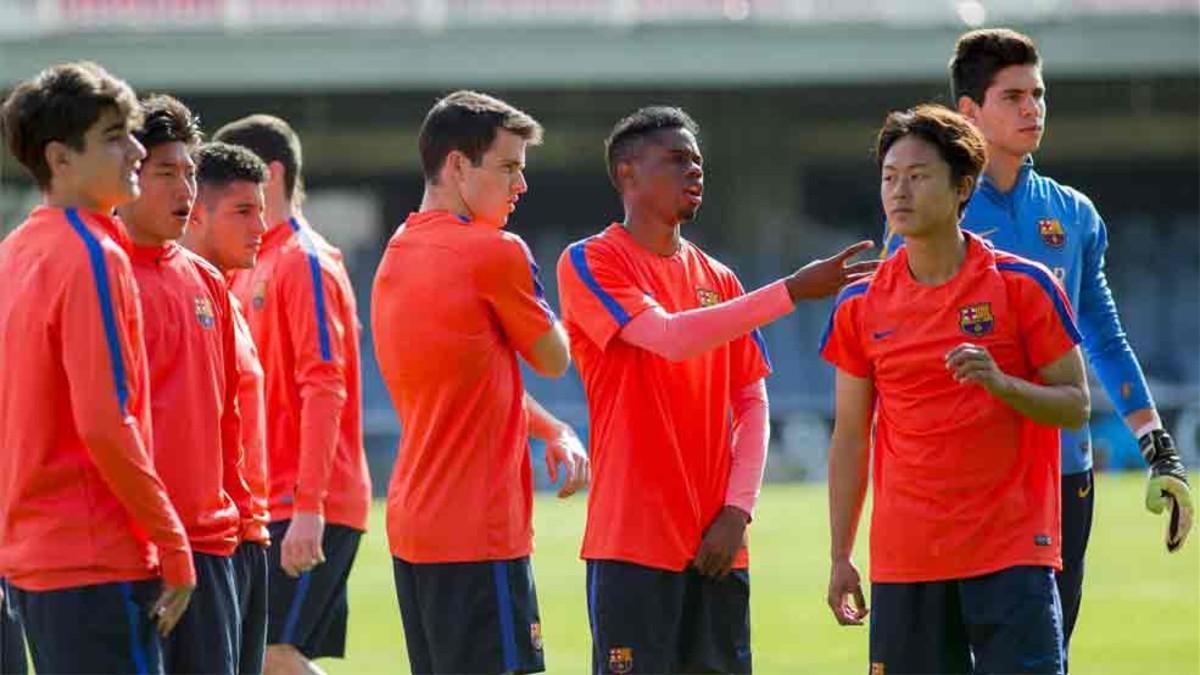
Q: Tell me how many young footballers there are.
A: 8